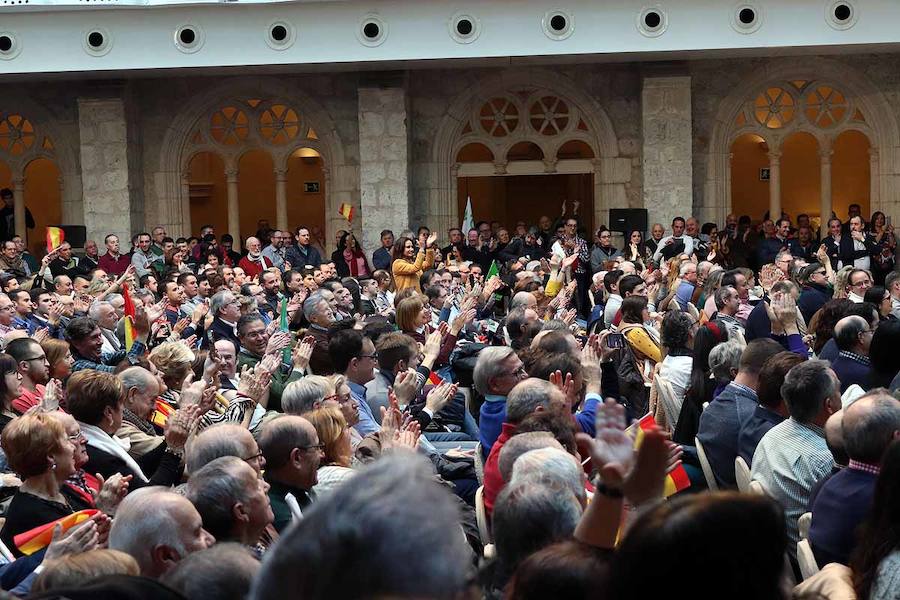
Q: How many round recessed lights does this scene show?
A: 10